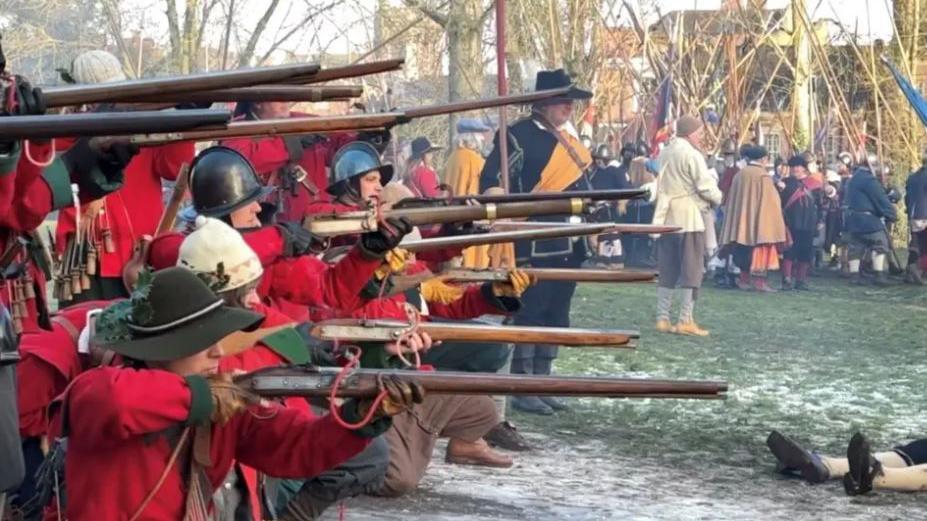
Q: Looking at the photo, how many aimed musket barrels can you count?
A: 13